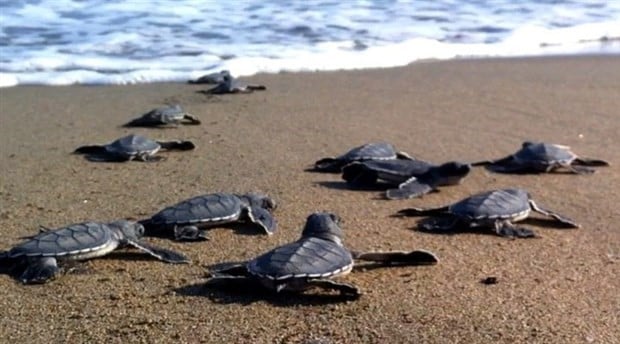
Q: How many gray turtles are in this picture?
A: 11